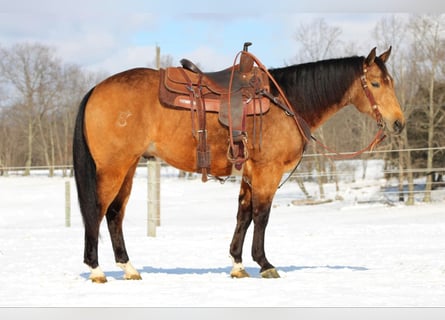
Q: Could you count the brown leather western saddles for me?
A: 1